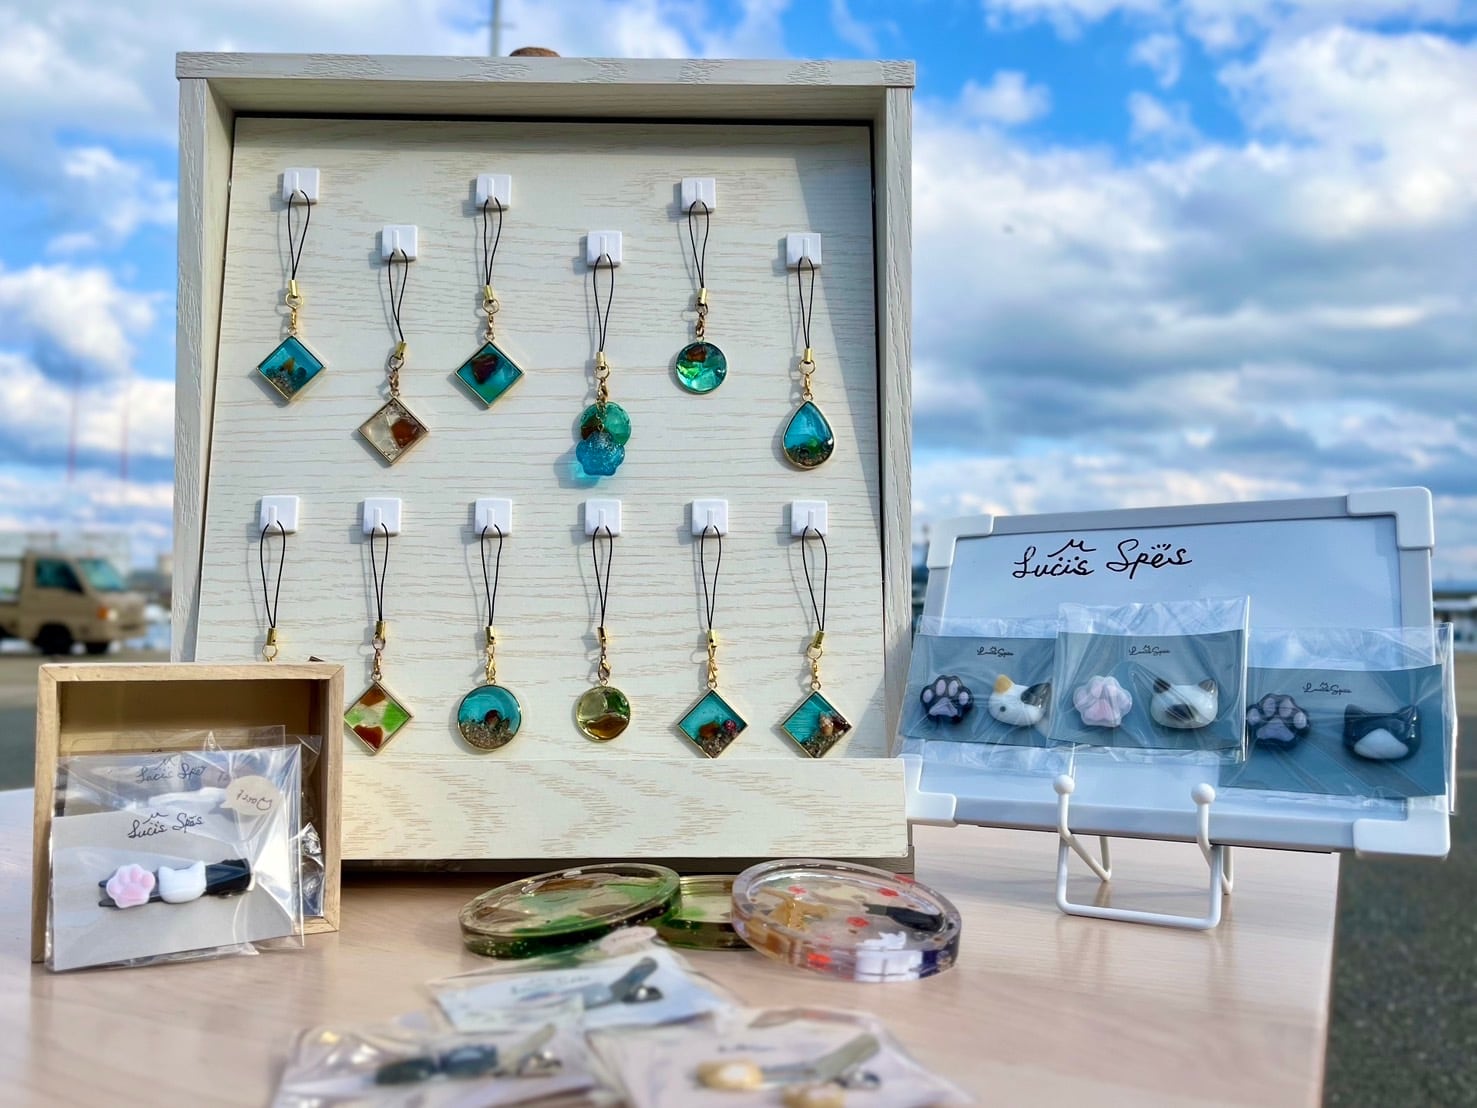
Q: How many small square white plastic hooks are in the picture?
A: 12